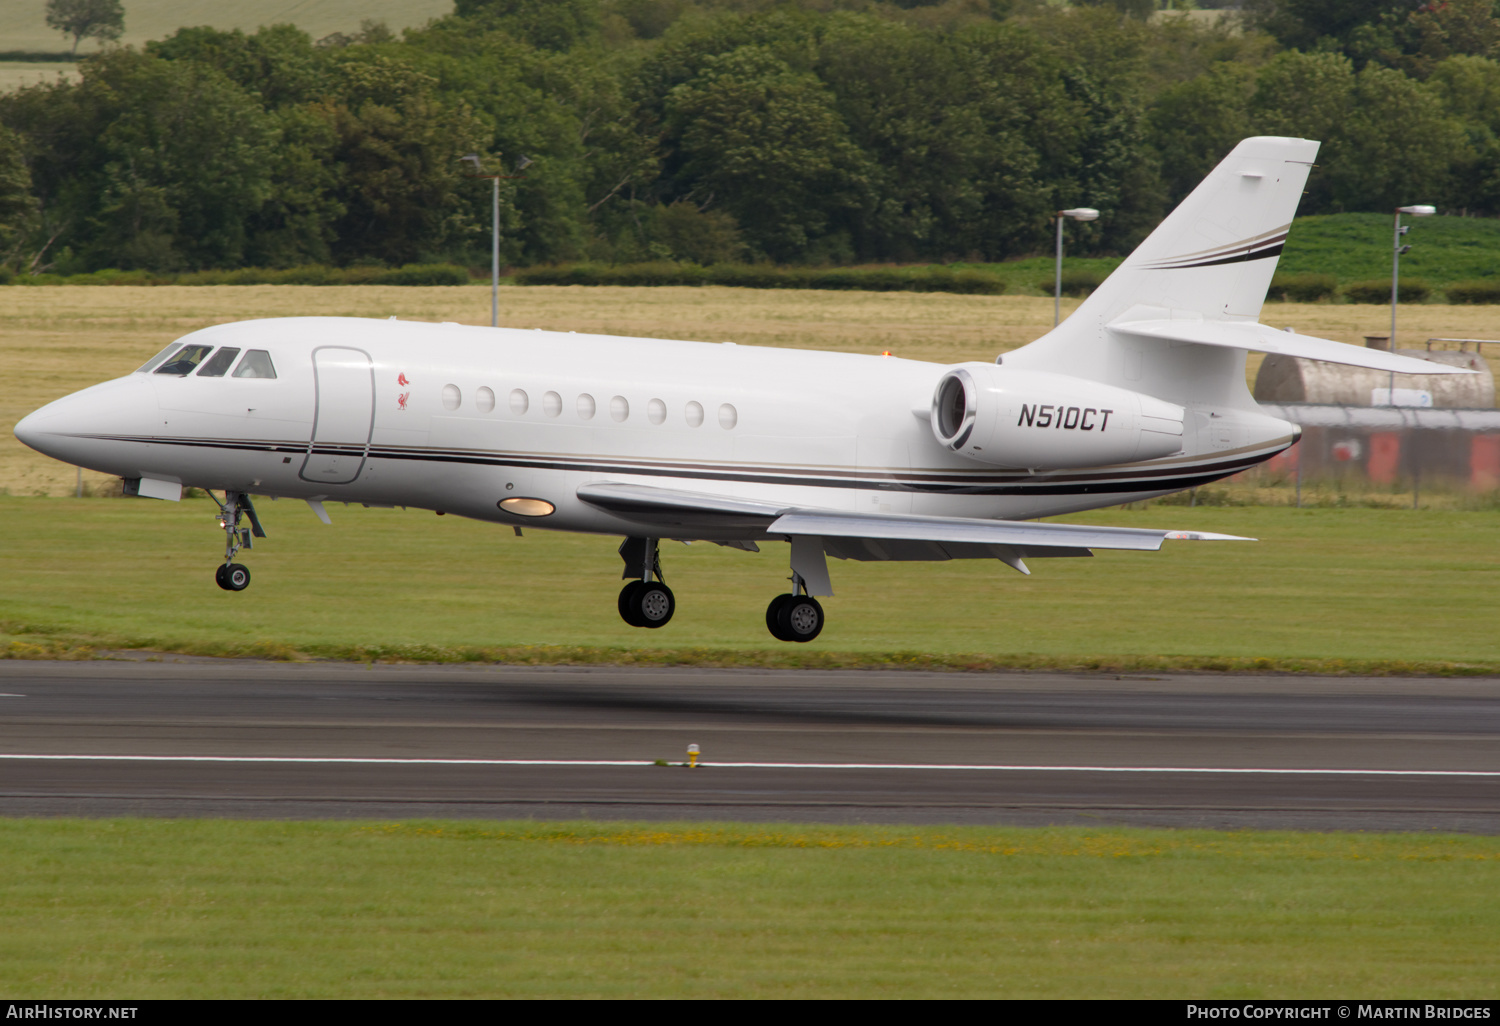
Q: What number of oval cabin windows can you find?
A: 9